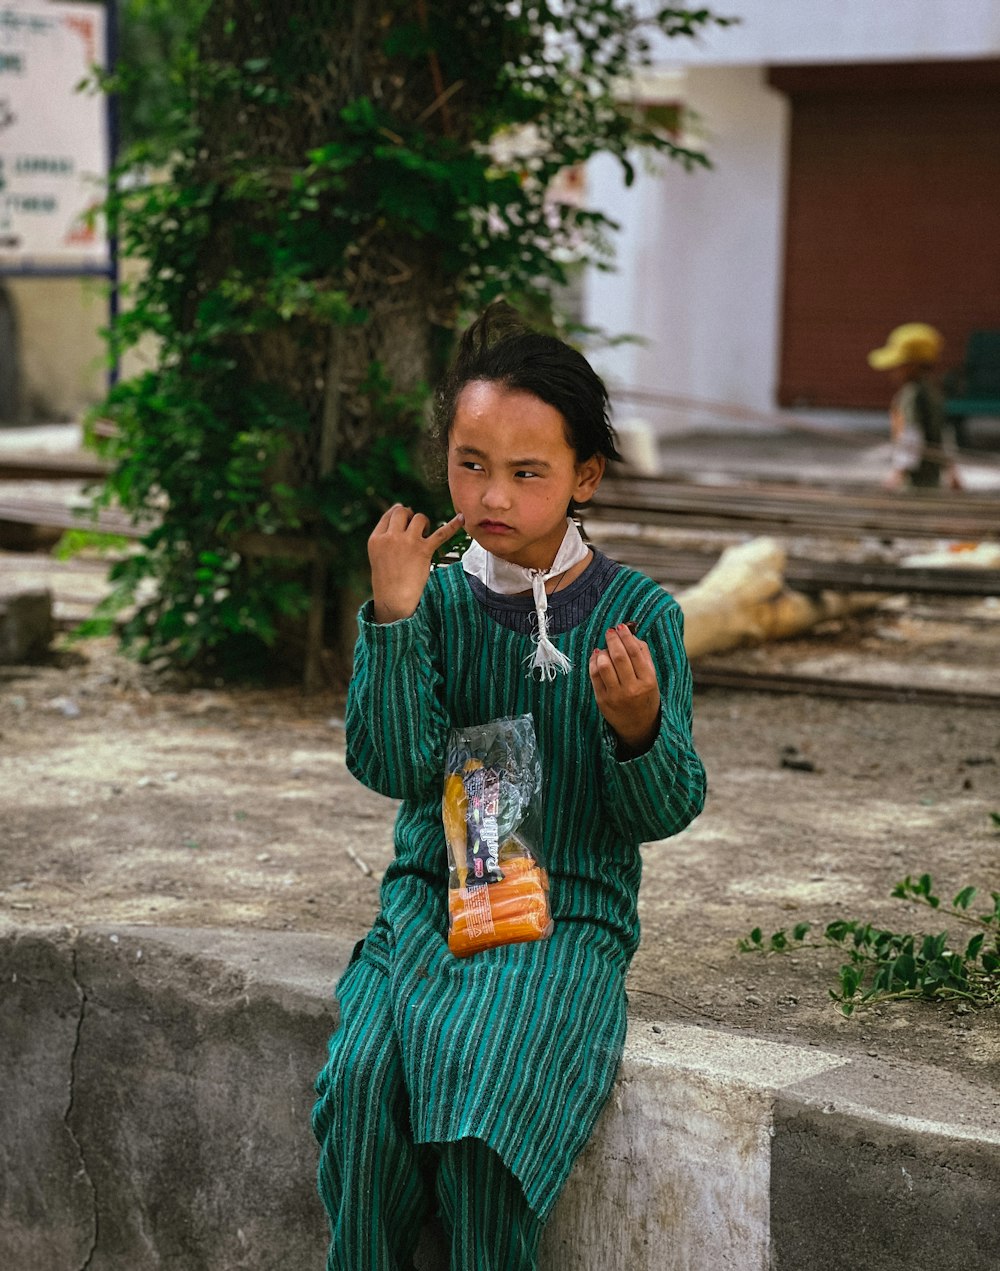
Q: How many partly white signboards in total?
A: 1